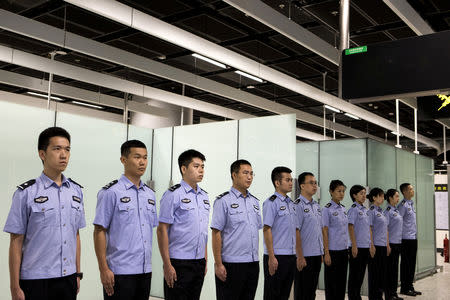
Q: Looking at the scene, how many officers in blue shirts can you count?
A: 11